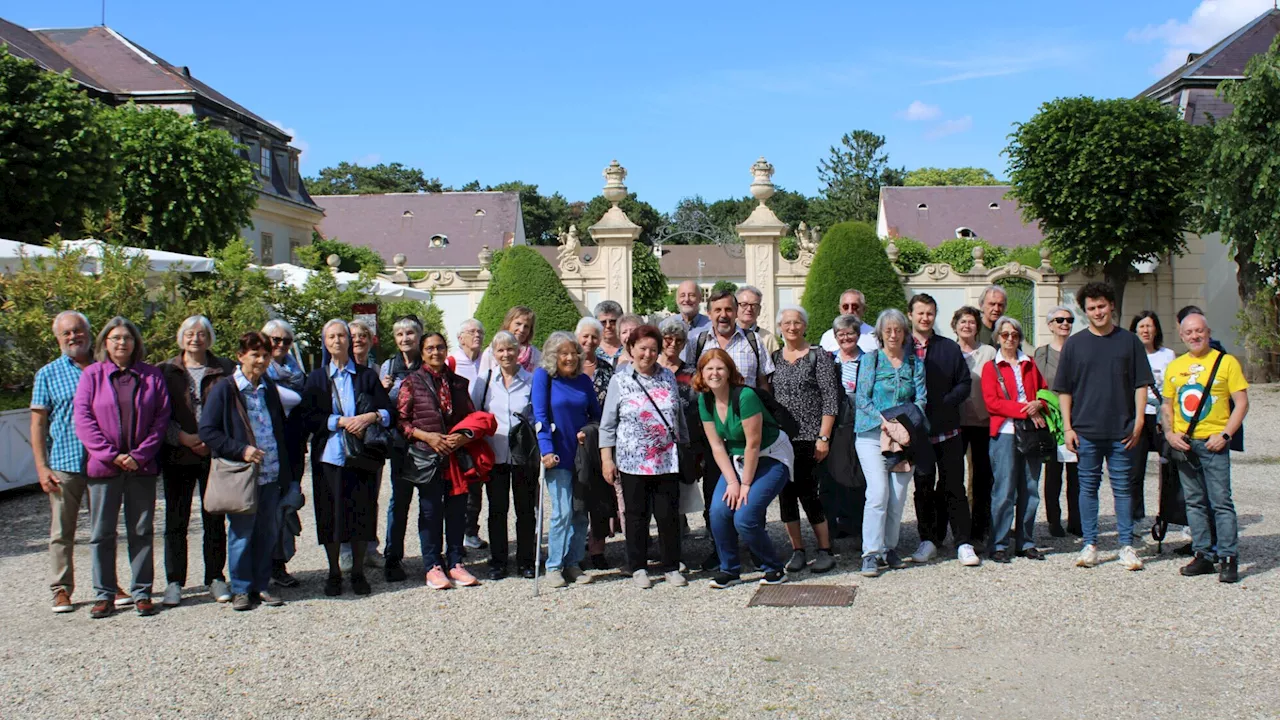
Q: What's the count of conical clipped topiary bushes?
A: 2